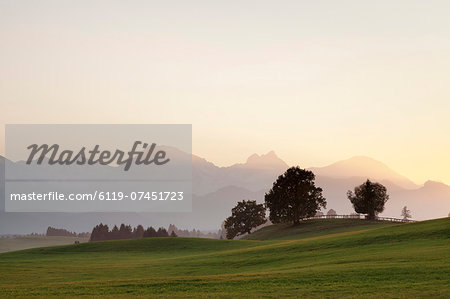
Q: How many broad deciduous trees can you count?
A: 3